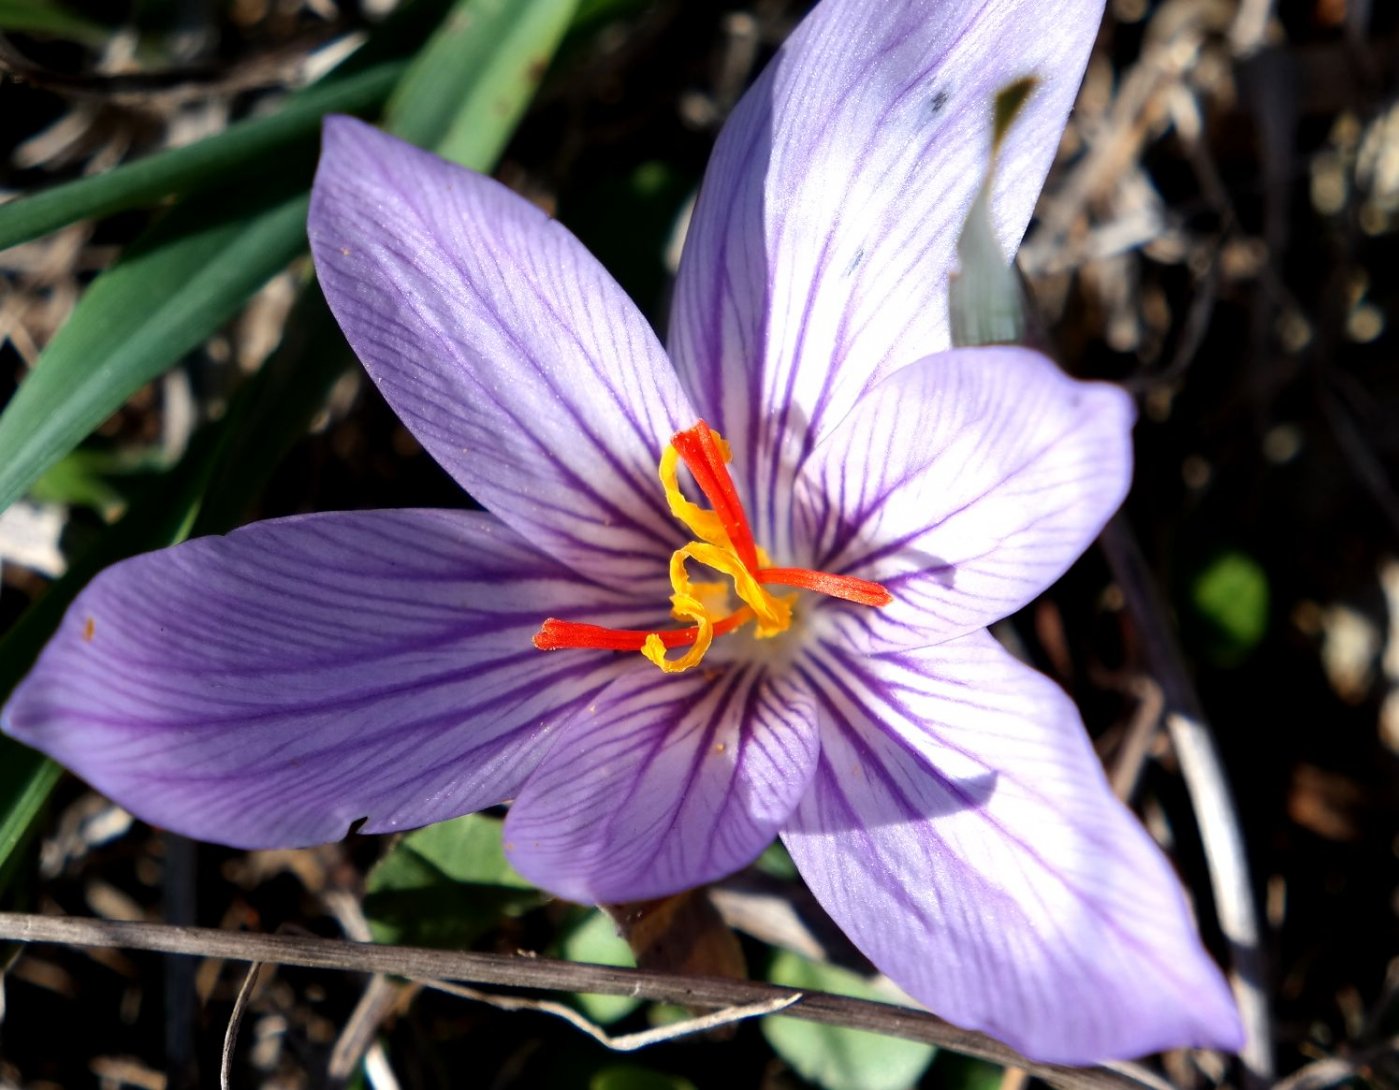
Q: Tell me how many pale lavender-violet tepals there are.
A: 6